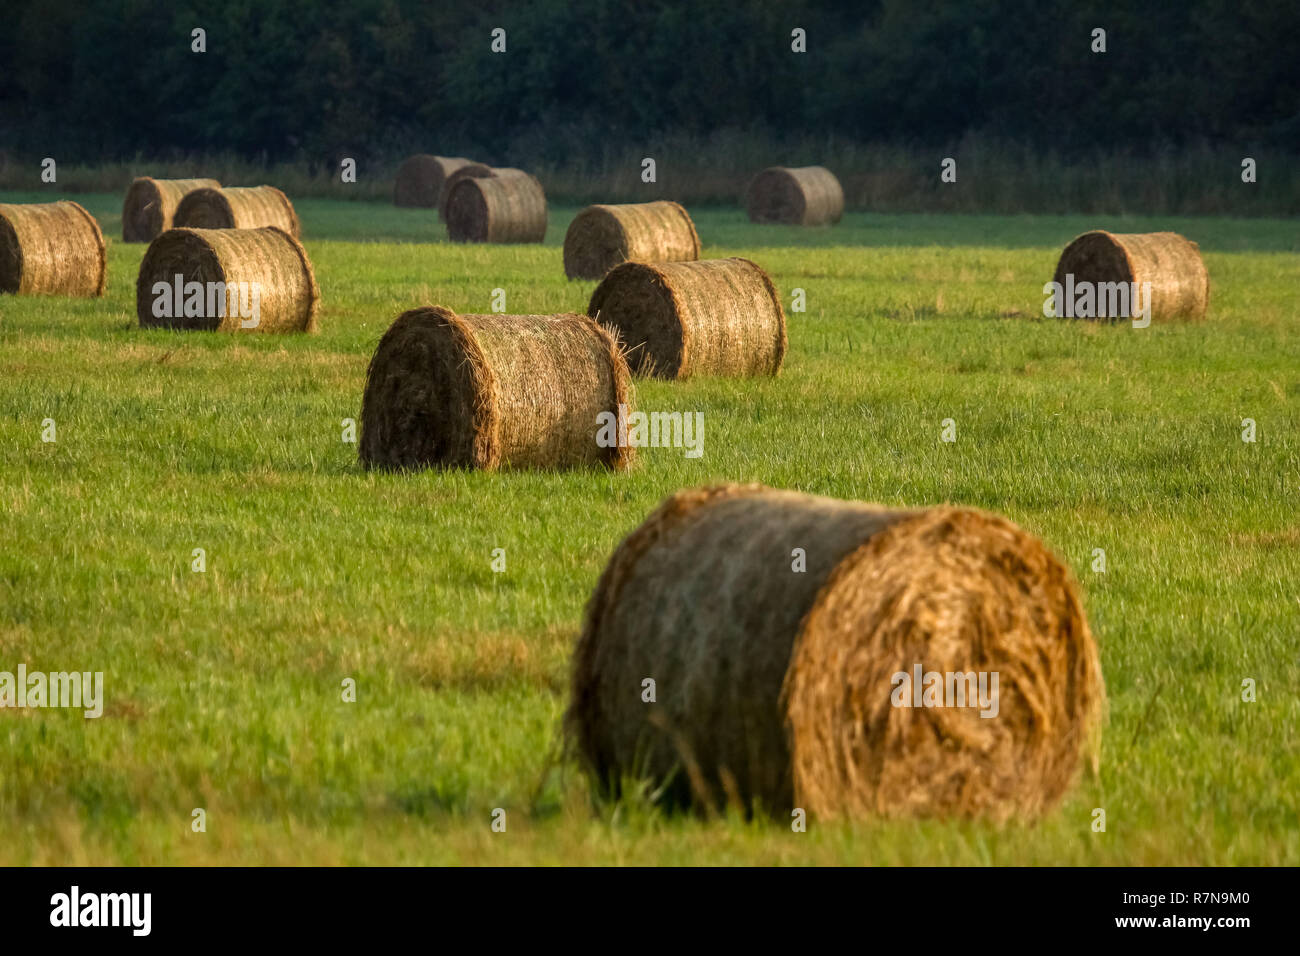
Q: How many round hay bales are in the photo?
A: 13